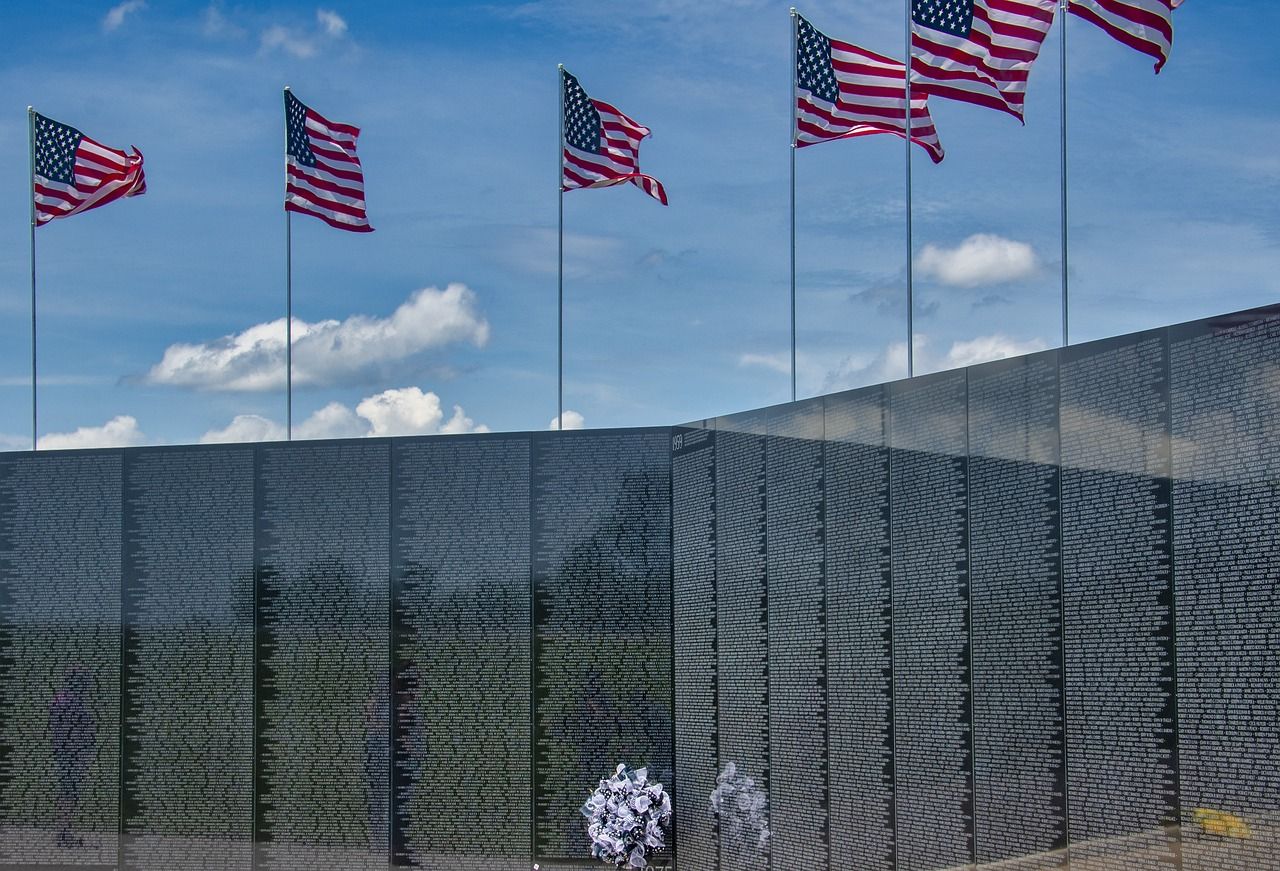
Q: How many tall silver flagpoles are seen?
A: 6